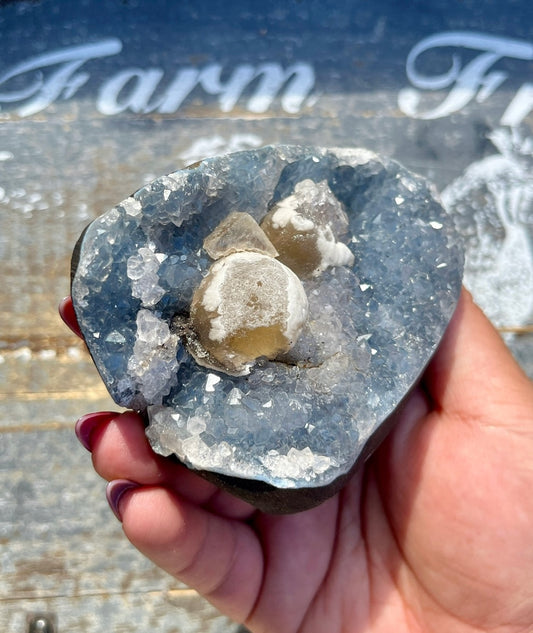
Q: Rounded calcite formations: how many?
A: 2